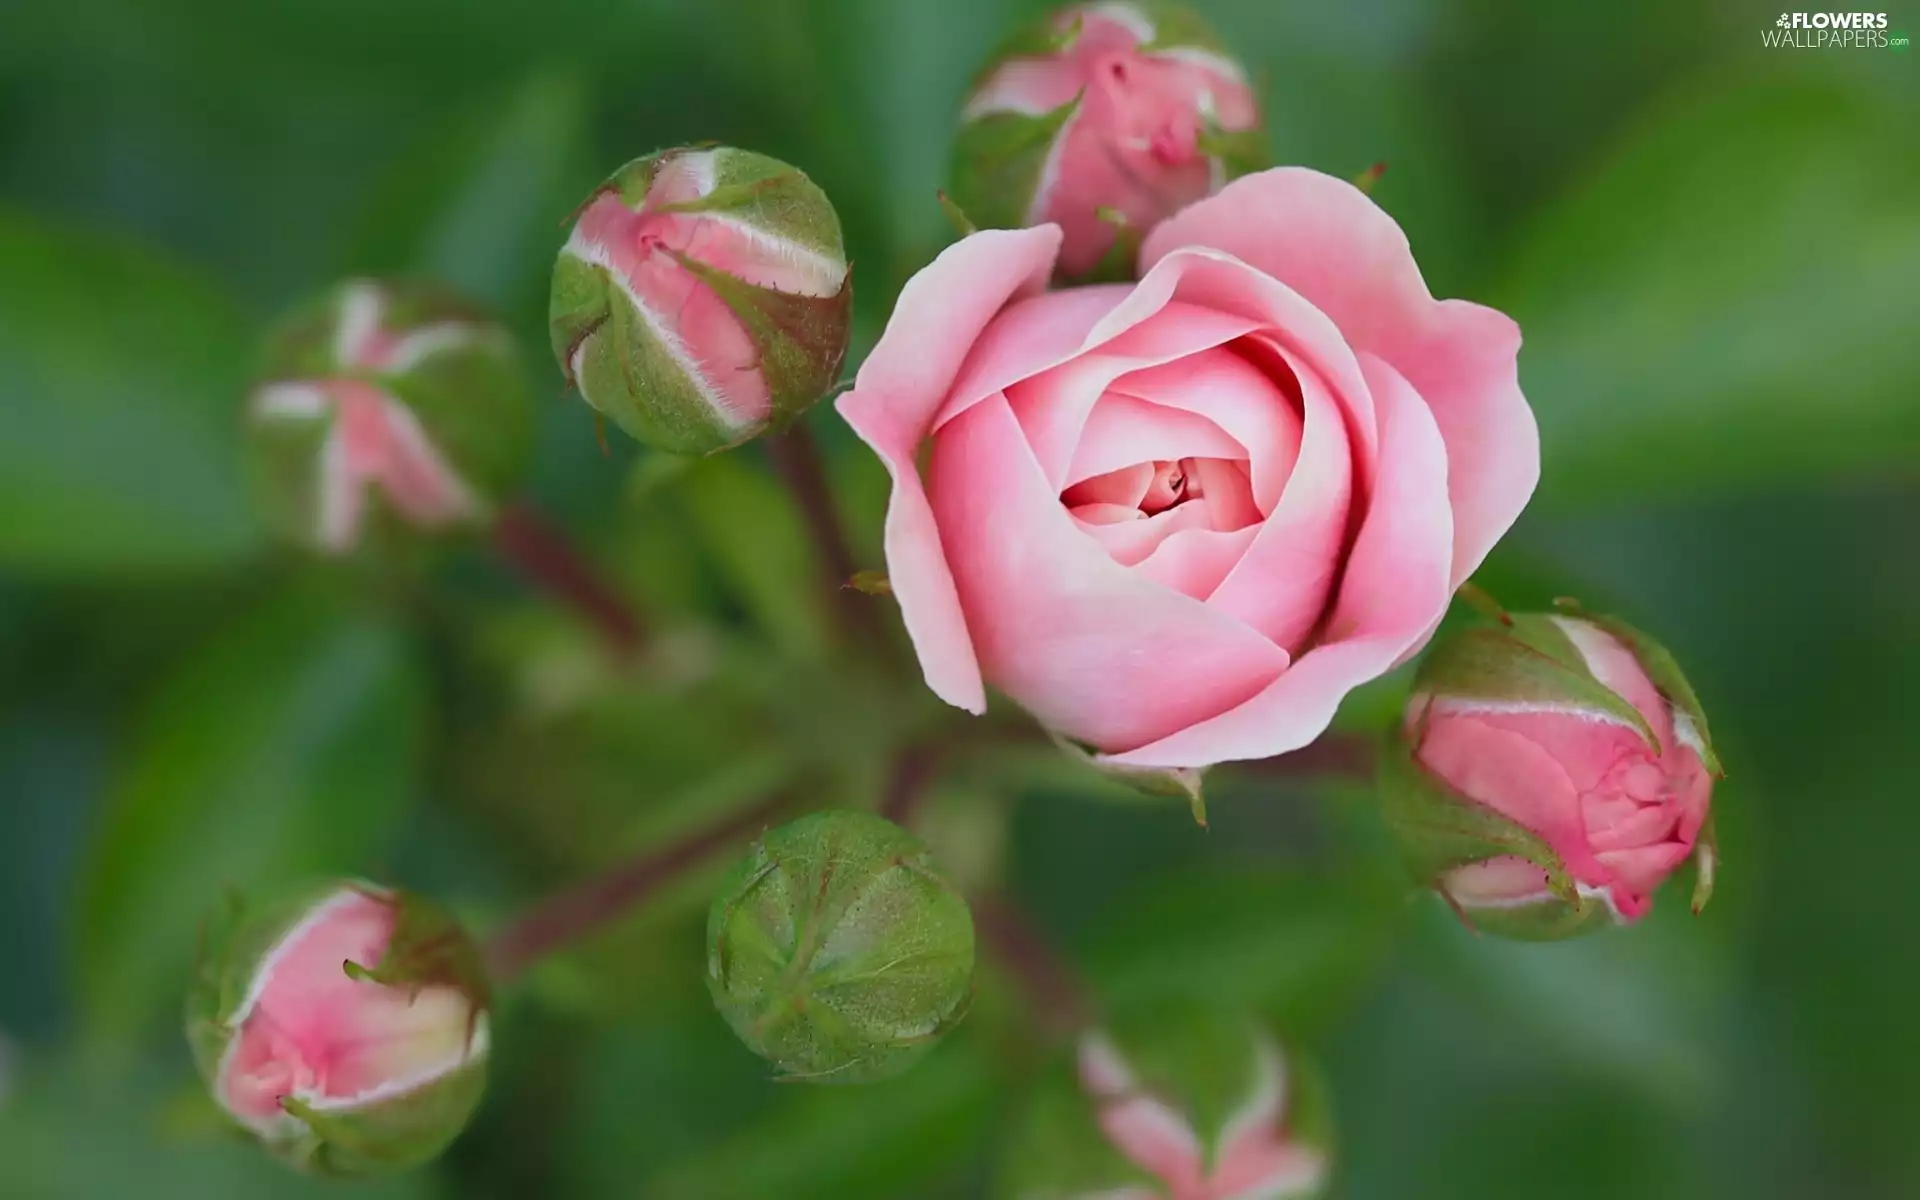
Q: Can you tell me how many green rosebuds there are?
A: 1